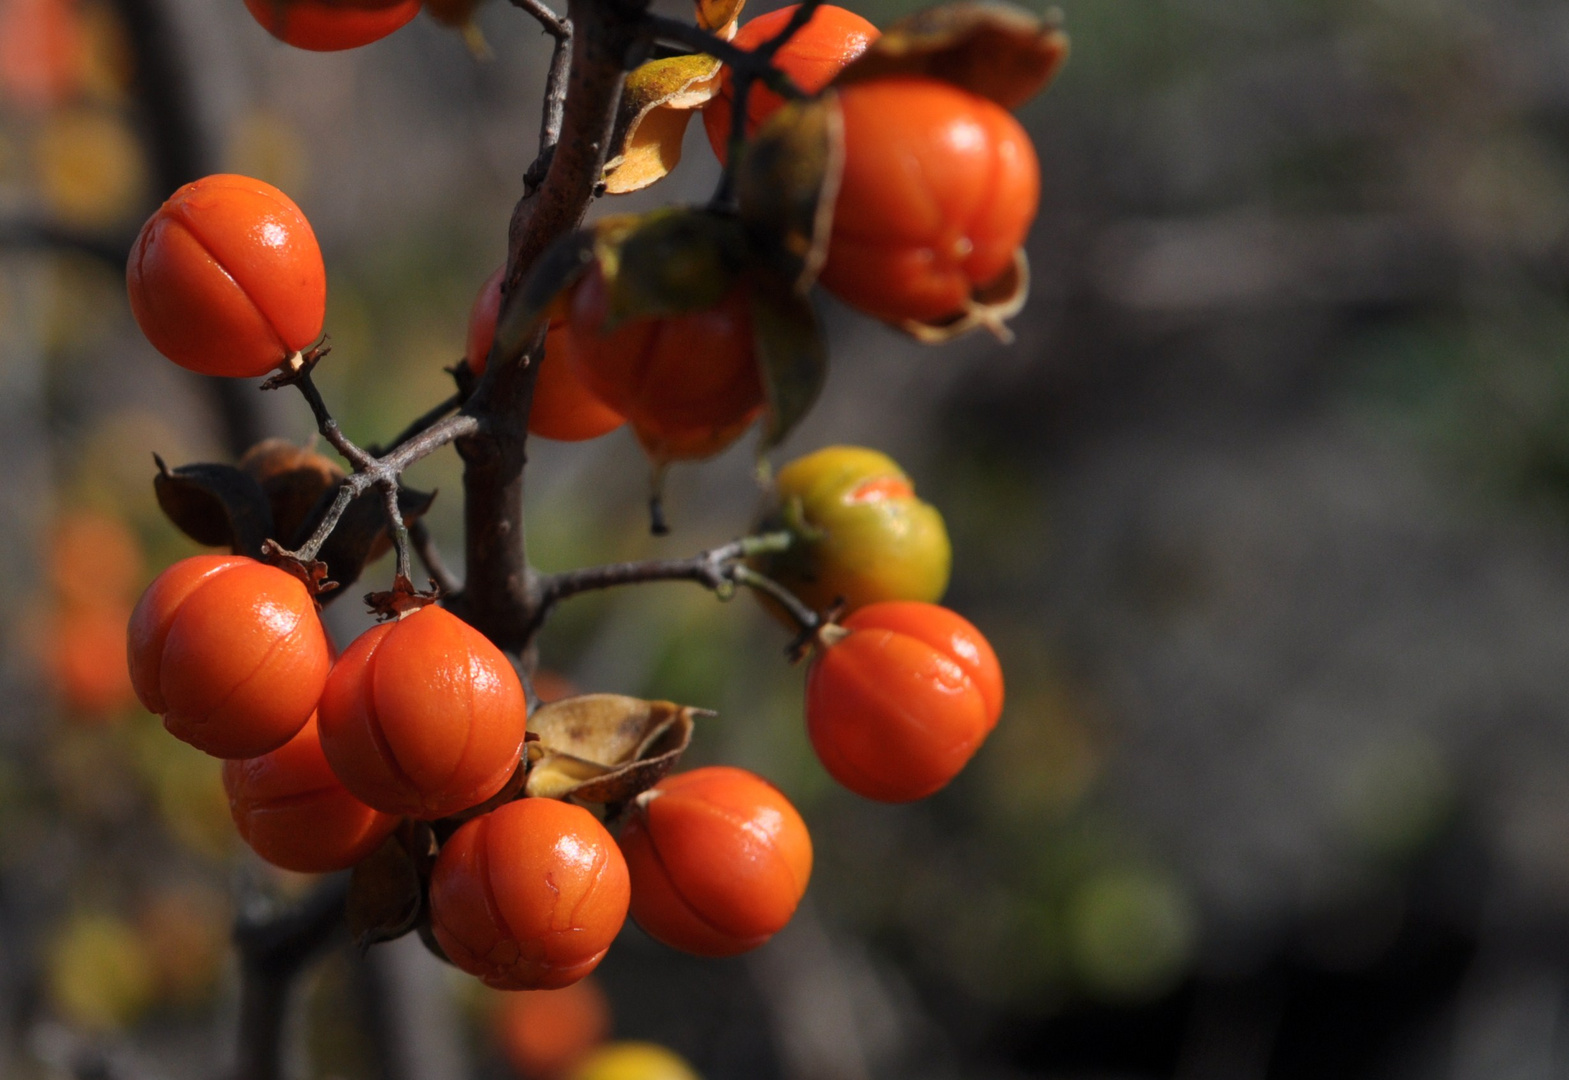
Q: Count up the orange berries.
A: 12